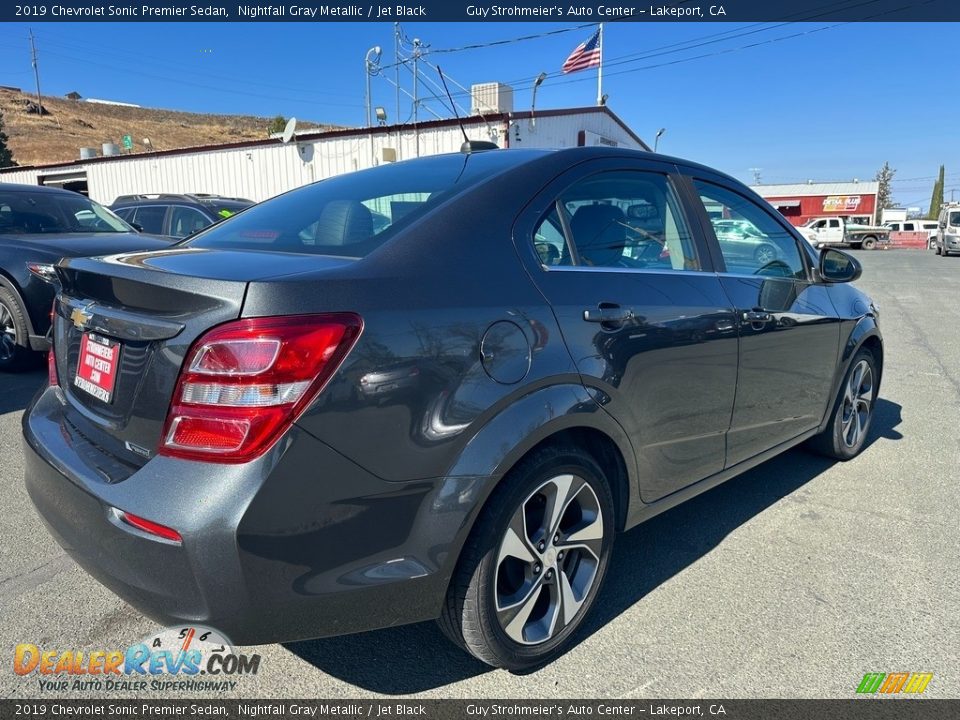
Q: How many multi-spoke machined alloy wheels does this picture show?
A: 2